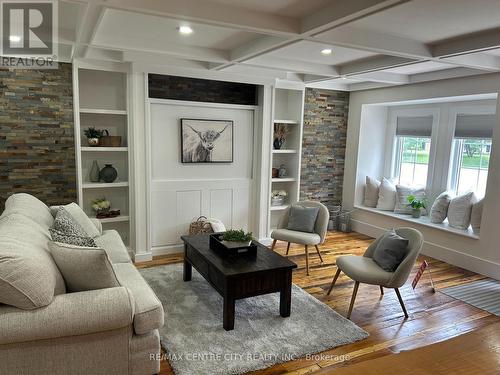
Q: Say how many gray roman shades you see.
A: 2